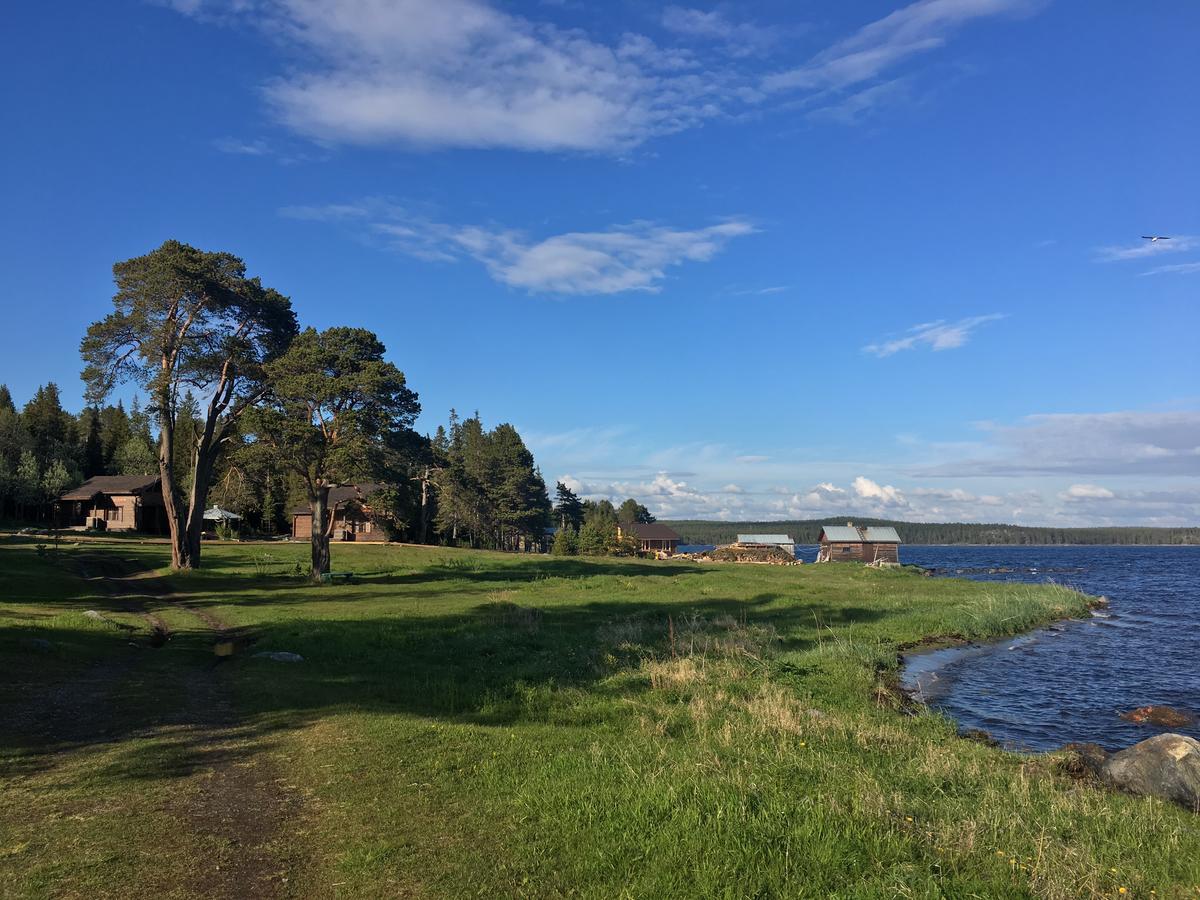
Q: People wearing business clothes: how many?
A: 0